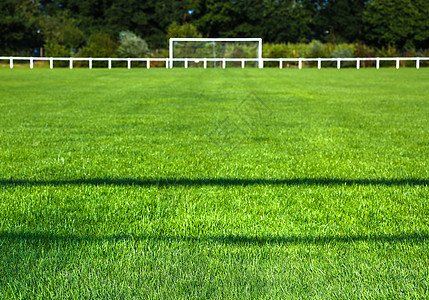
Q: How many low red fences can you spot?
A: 0